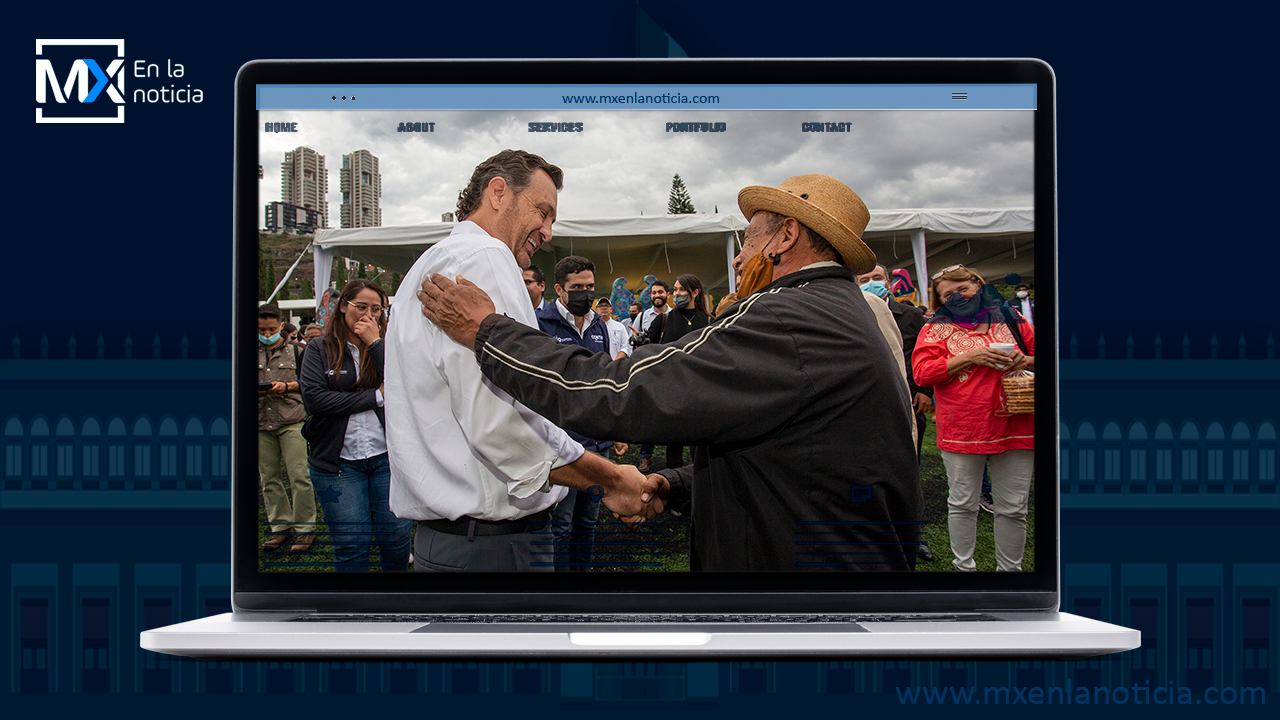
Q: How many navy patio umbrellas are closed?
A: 0